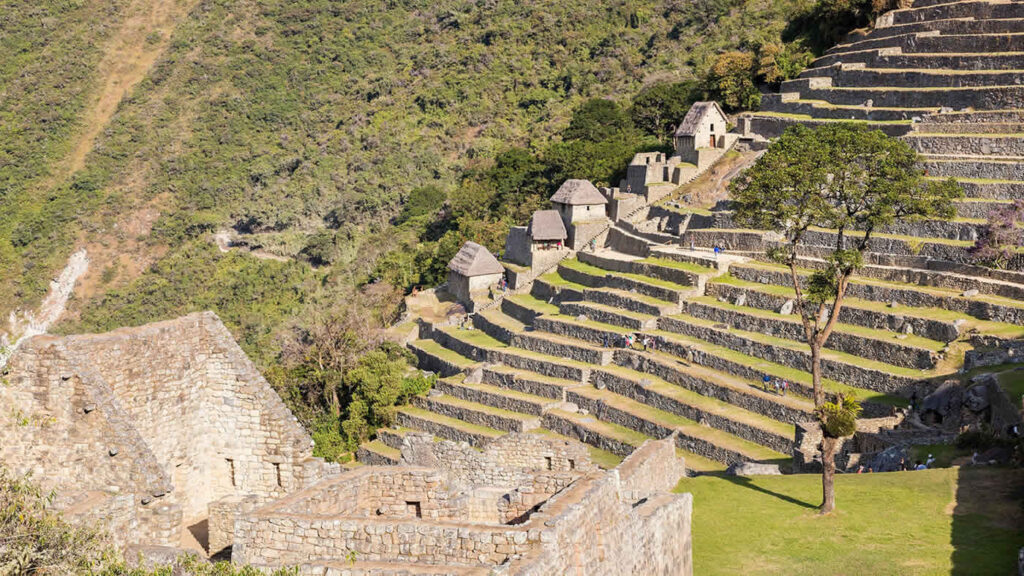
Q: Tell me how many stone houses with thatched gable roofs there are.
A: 4